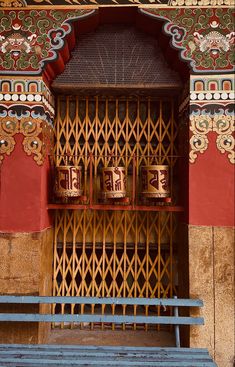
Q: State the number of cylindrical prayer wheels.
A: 3